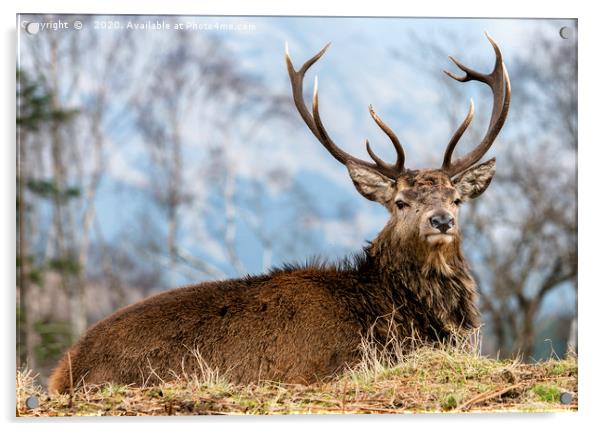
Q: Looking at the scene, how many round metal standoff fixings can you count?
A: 4